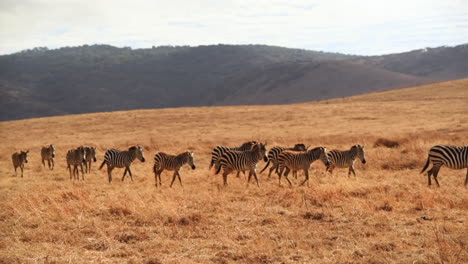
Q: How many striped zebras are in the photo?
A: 12